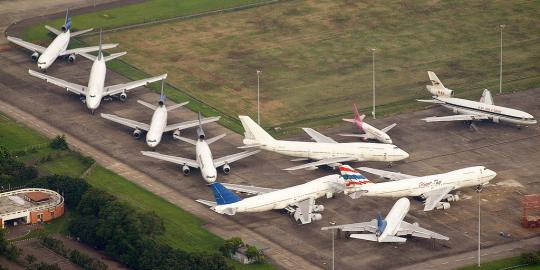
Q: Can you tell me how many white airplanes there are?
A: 10